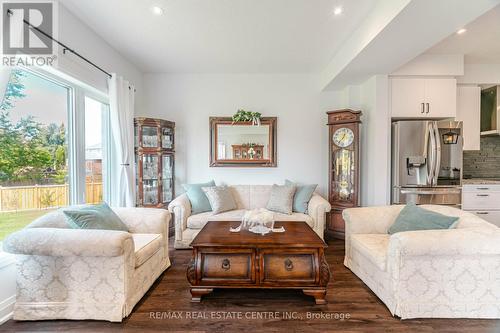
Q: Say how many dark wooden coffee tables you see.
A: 1